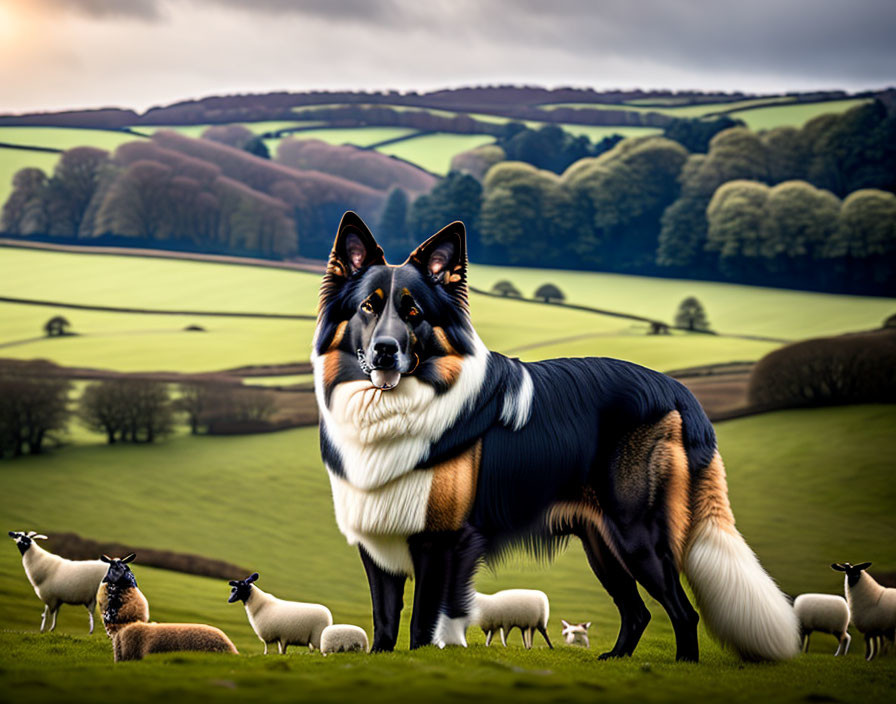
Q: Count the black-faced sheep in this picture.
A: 4